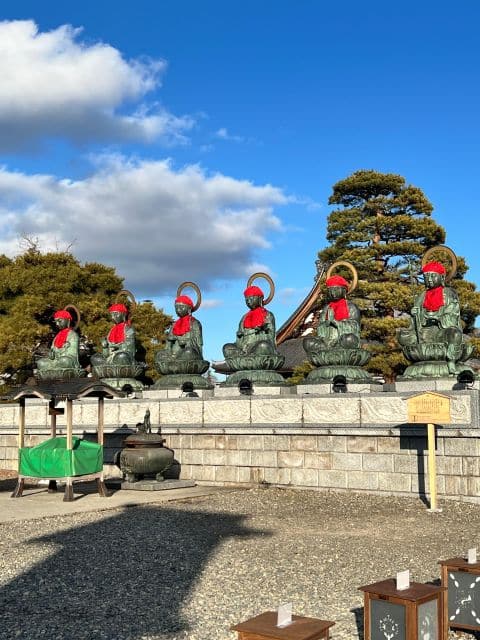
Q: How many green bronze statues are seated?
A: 6